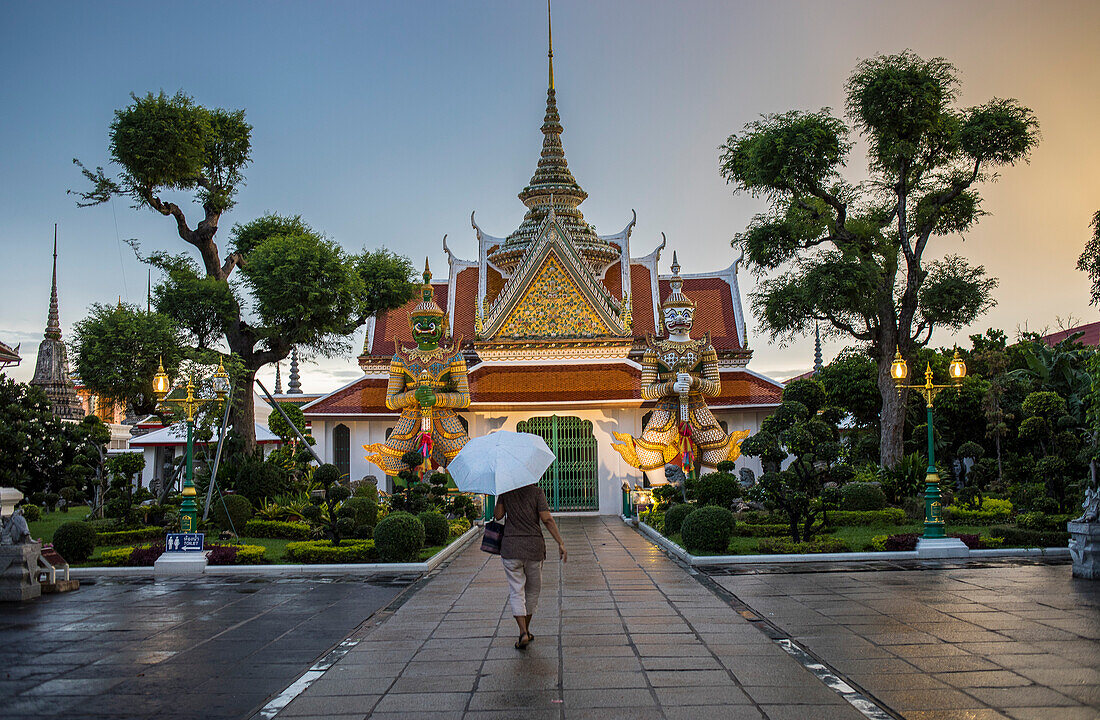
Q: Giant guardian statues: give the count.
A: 2